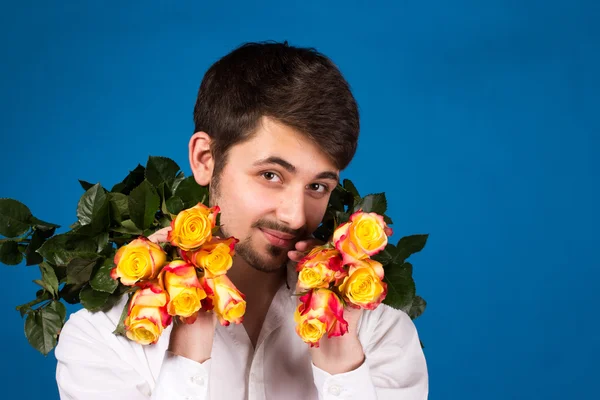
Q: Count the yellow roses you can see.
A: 10